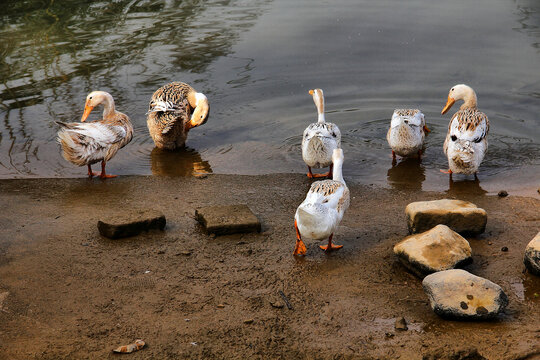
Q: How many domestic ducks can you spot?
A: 6